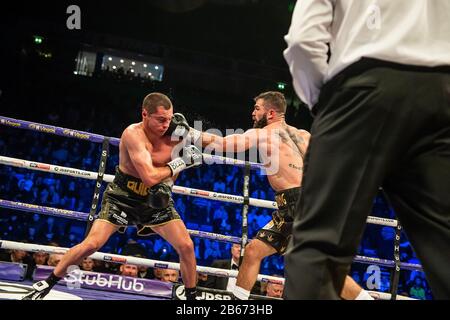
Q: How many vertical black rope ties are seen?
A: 3